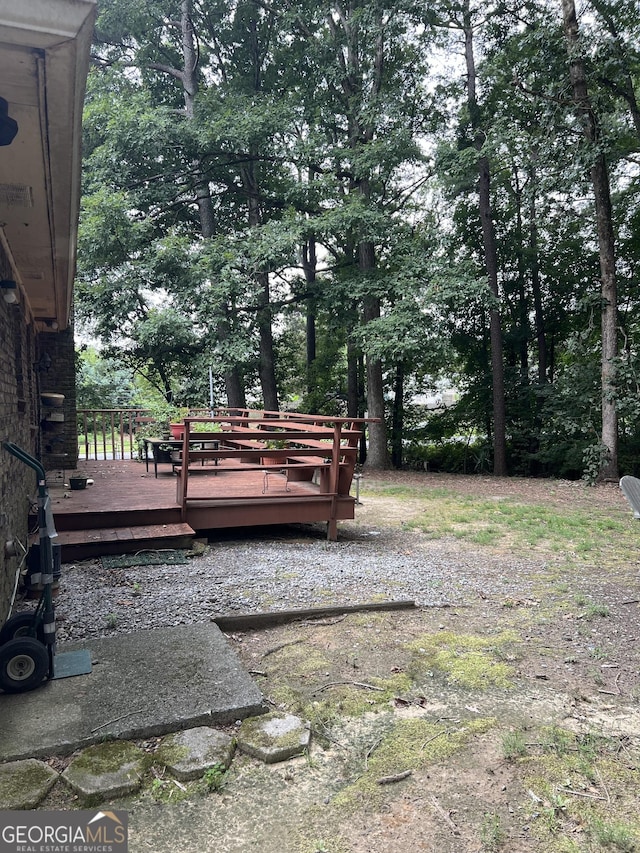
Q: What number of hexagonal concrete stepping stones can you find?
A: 4